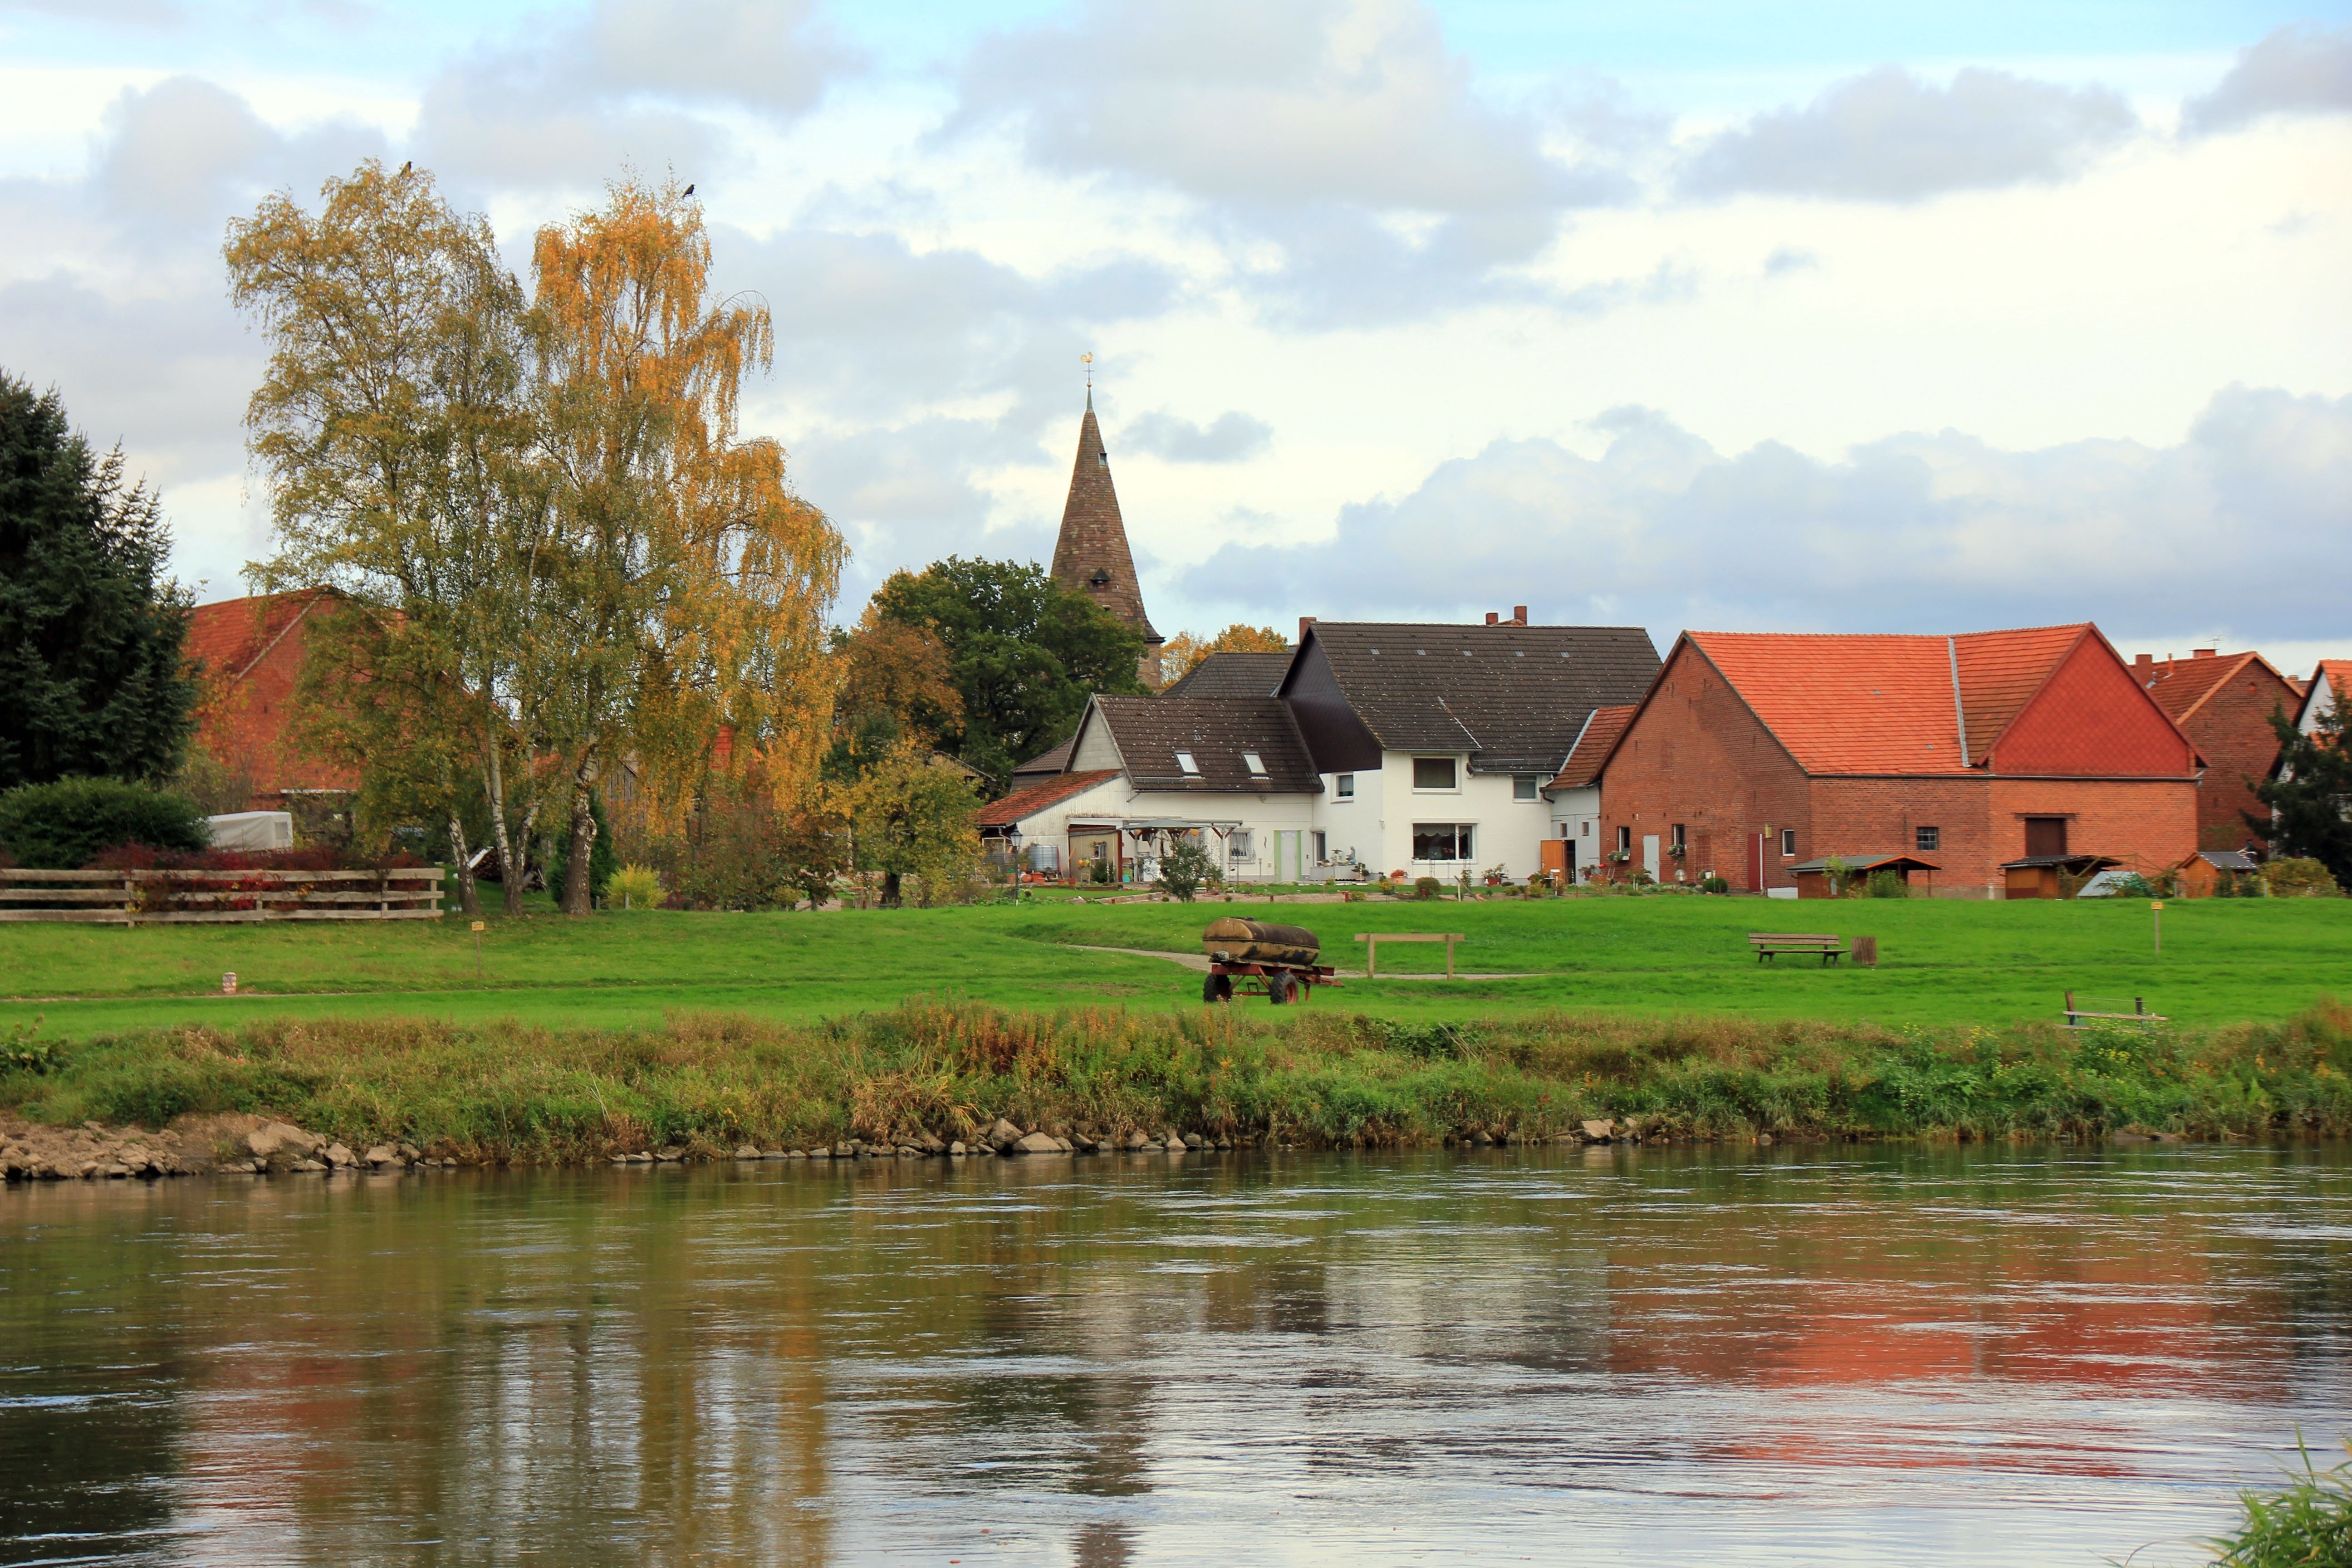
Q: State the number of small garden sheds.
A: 3